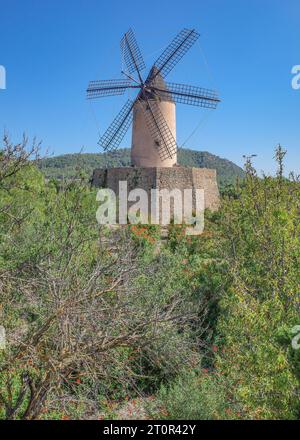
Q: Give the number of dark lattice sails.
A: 6